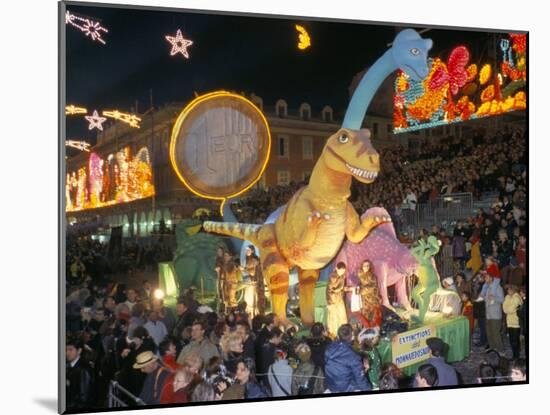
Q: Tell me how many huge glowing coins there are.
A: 1